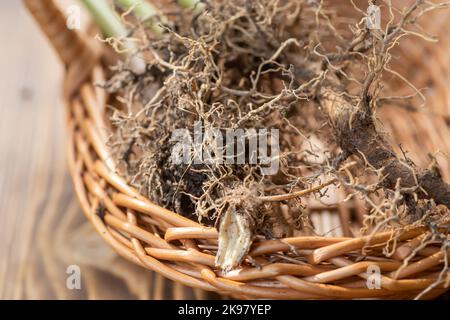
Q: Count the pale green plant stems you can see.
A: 3